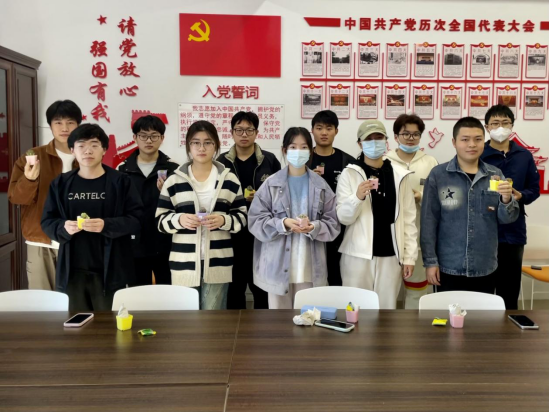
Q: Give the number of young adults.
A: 11